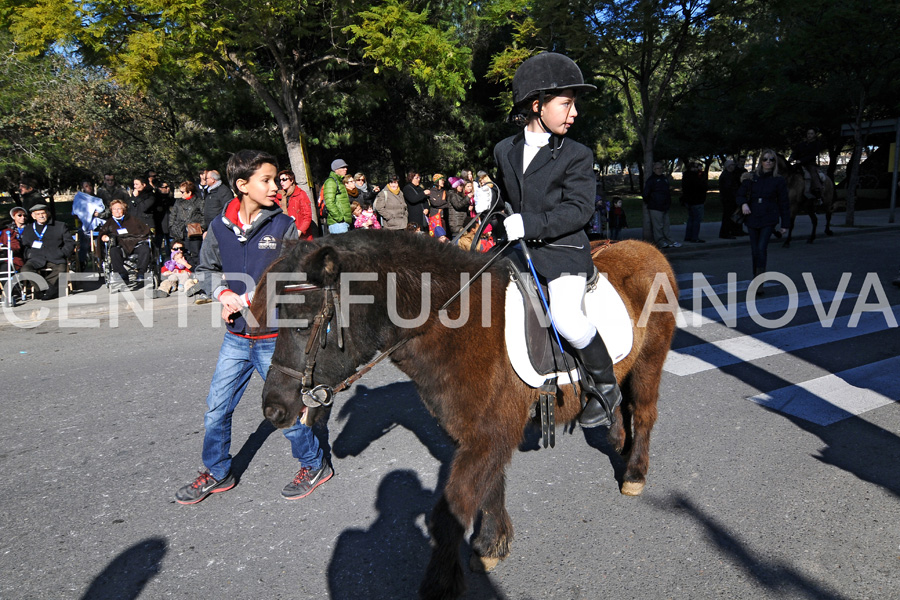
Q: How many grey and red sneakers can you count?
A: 2